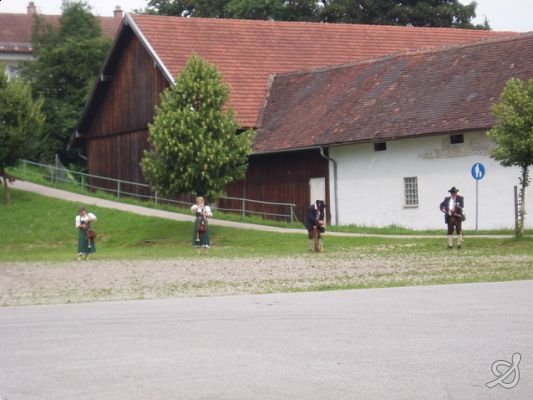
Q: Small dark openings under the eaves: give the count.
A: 2